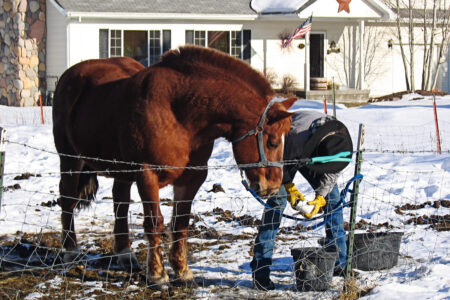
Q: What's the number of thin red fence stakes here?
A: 3